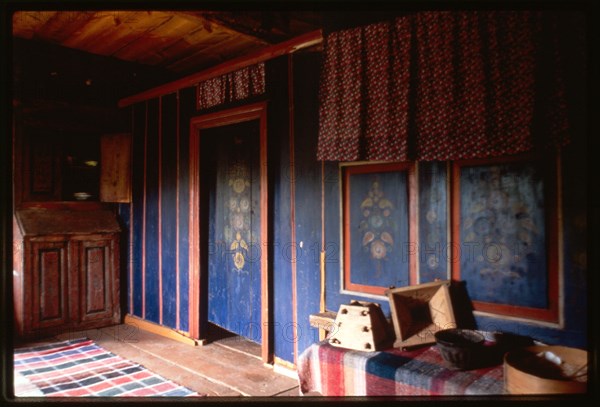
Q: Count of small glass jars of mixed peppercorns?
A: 0